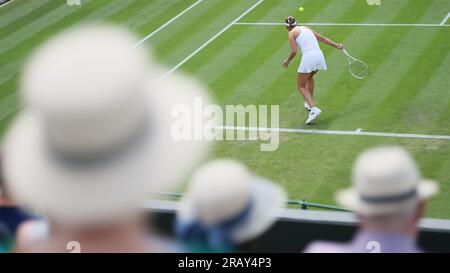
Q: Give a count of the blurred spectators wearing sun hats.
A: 3